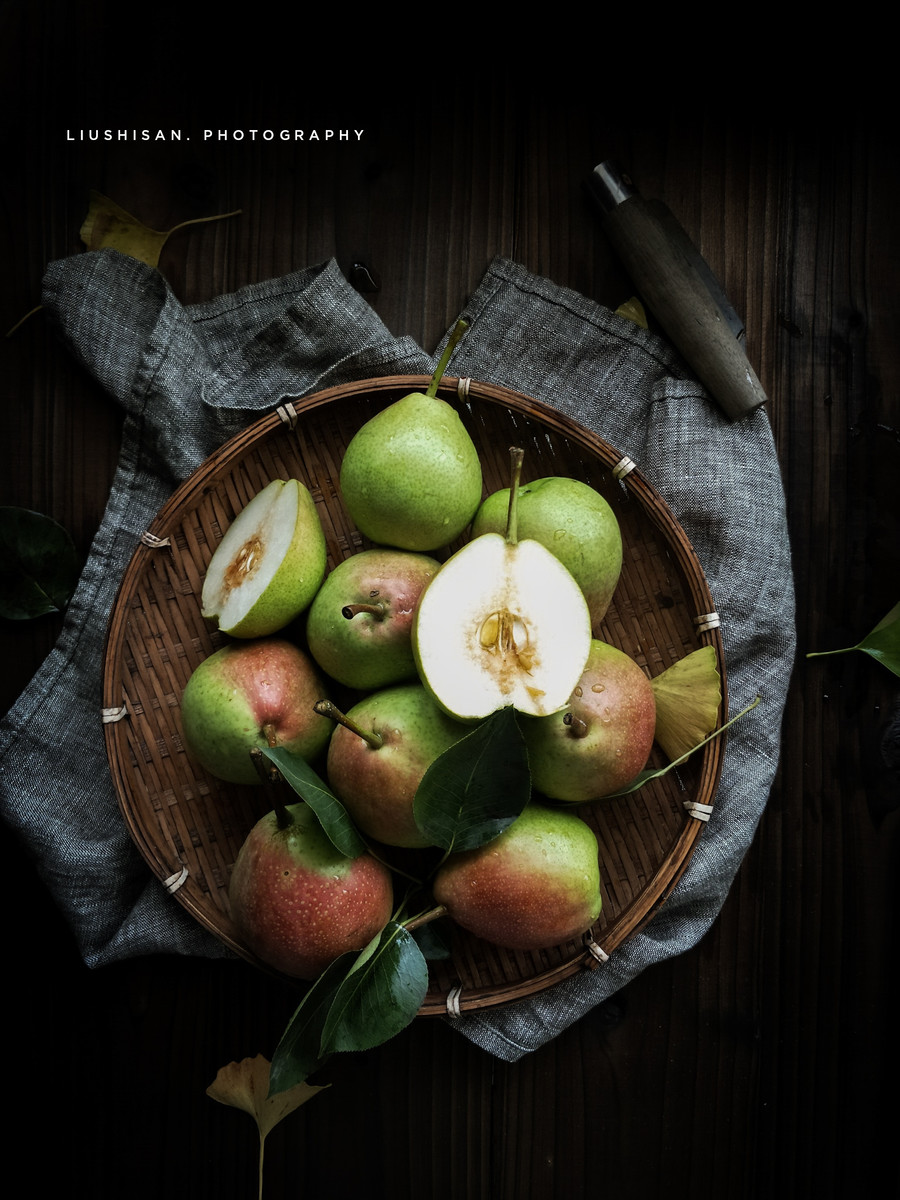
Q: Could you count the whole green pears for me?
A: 2